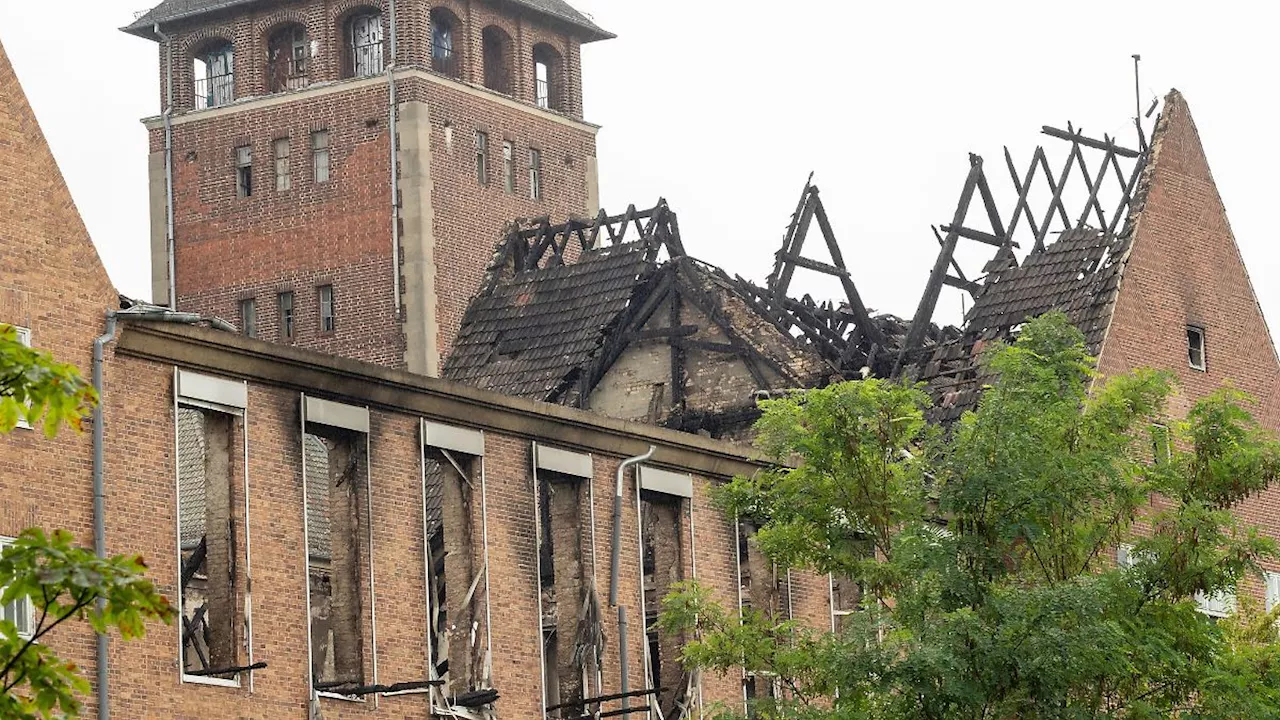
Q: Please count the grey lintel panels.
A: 5